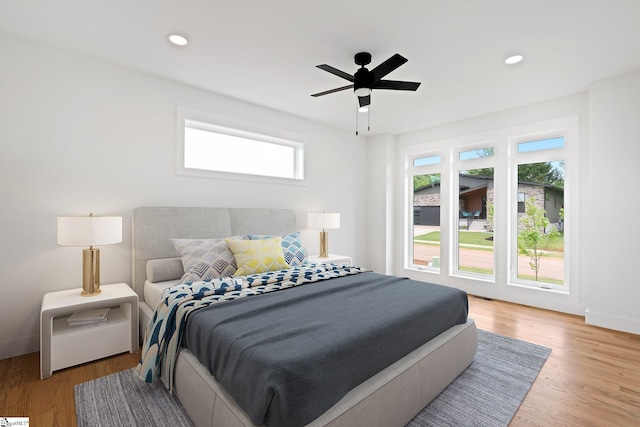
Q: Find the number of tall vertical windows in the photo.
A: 3